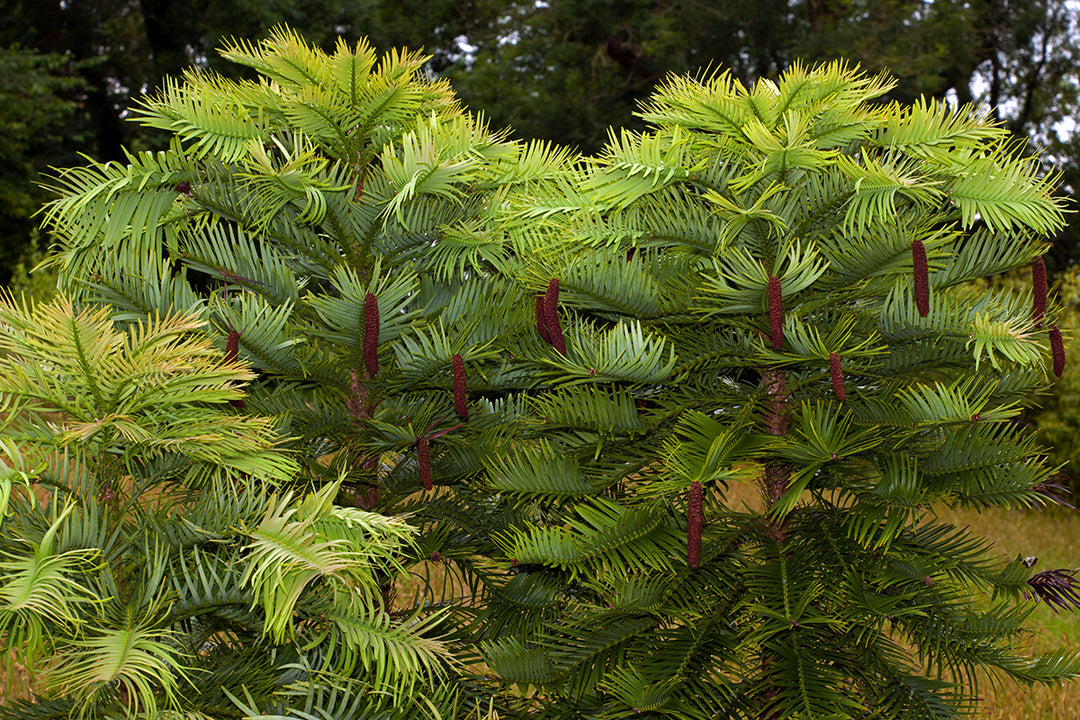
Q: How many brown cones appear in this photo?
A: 12